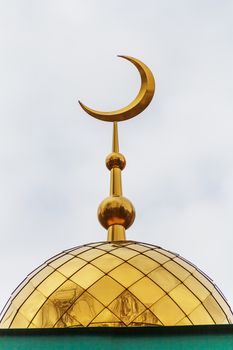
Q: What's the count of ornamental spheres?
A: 2